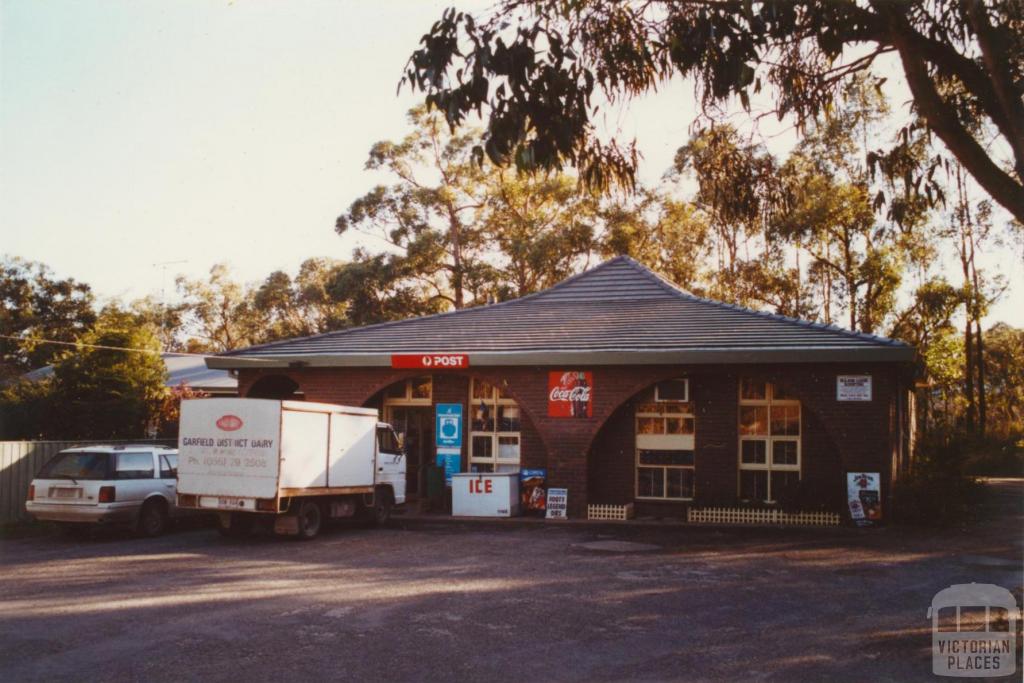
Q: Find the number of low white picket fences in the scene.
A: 2